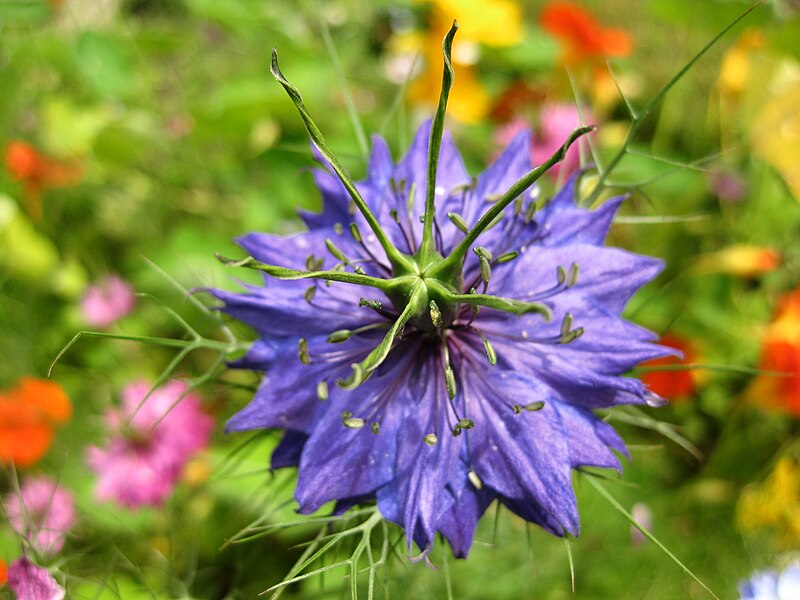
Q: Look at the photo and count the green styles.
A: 6